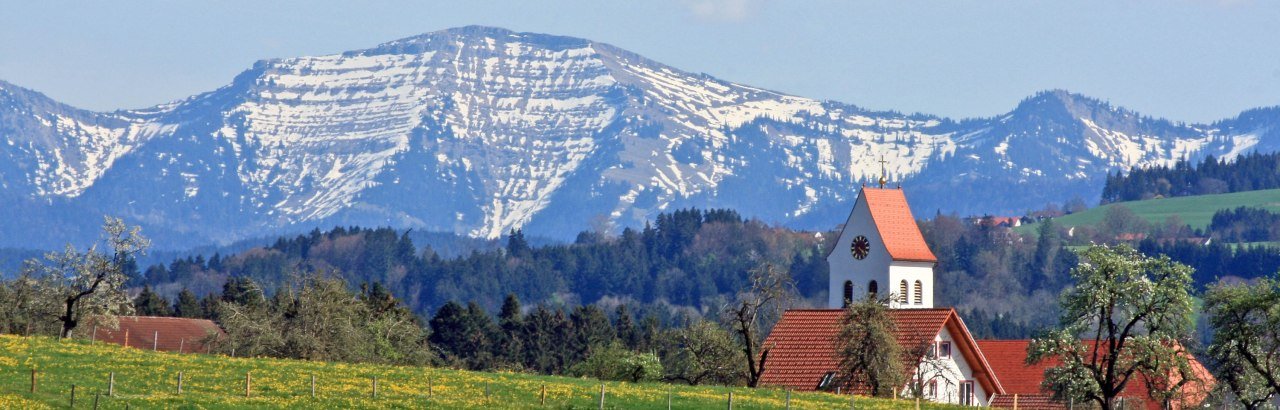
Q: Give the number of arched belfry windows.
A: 4